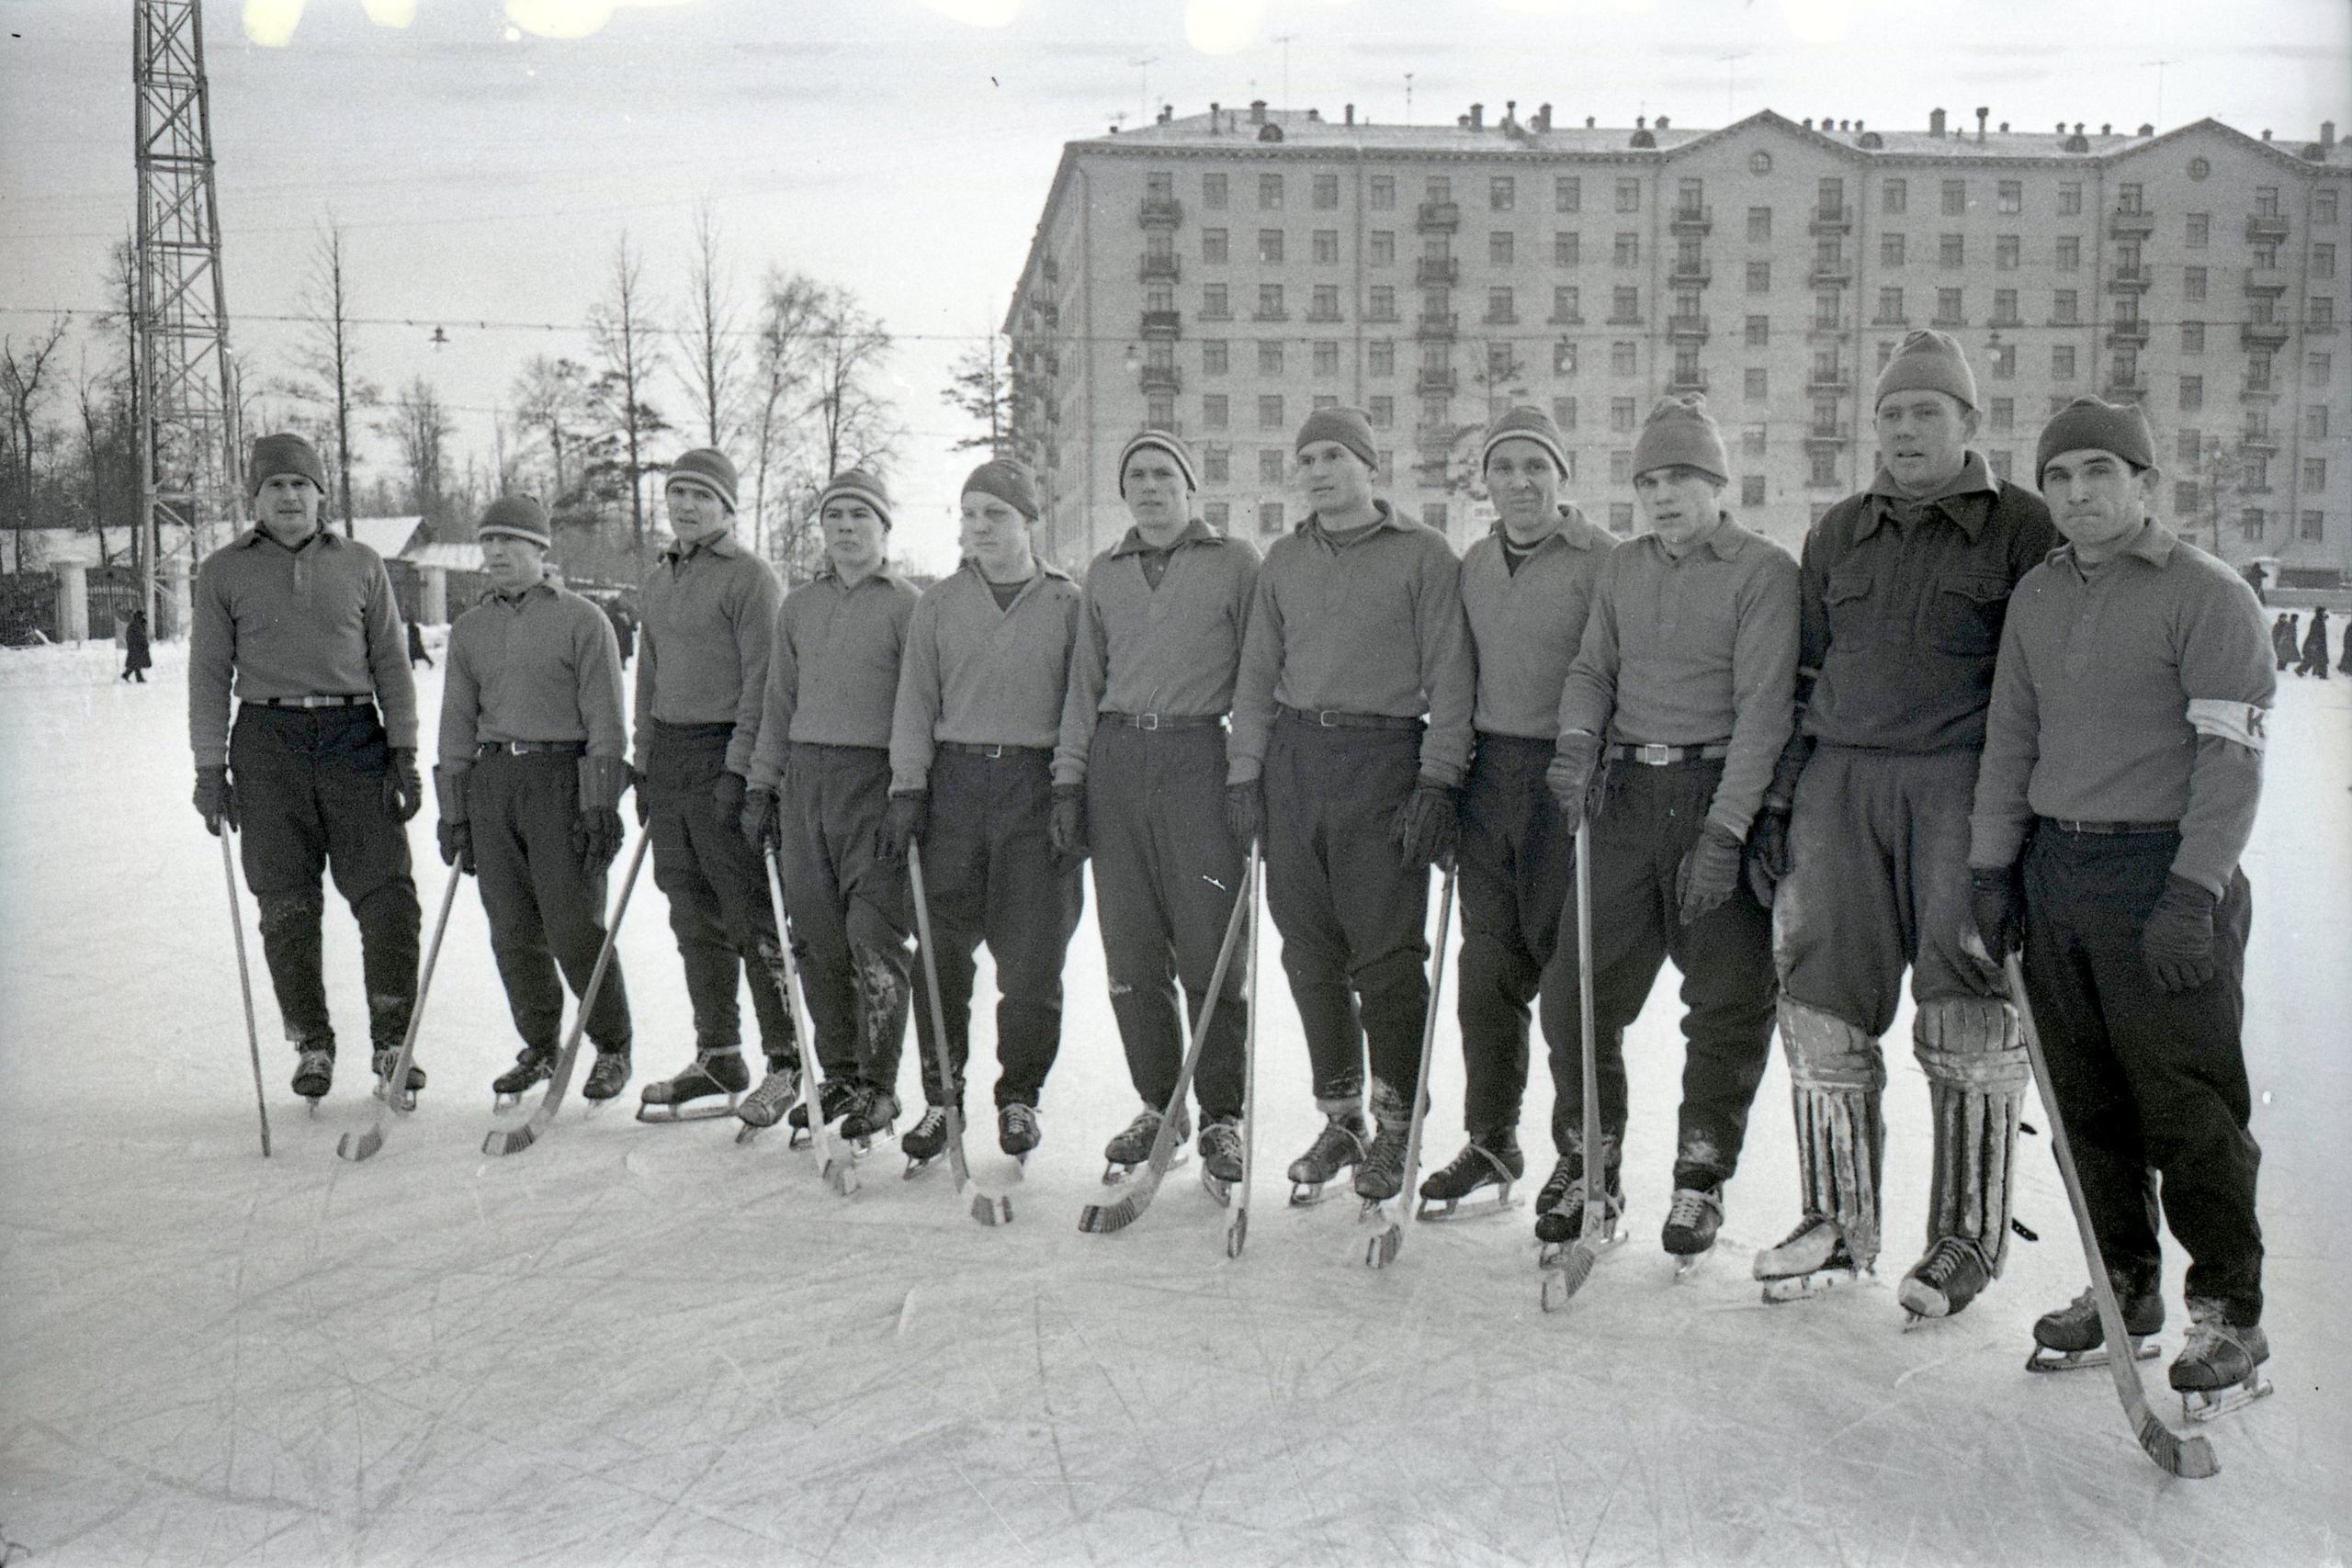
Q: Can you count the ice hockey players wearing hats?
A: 11